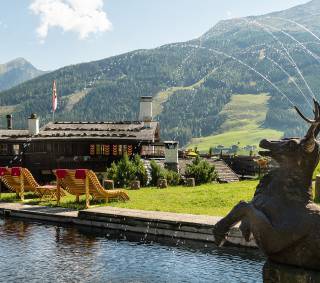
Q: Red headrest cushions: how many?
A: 4